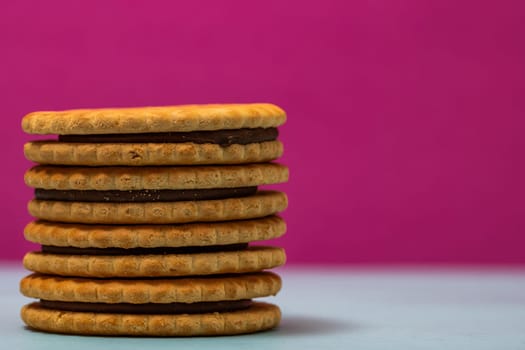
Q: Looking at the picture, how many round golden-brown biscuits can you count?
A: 8